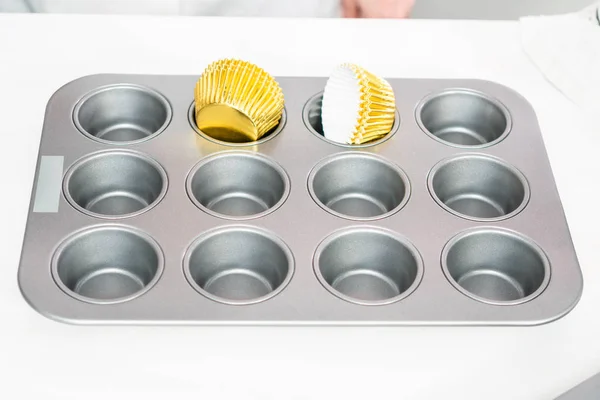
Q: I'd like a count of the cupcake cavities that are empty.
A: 10